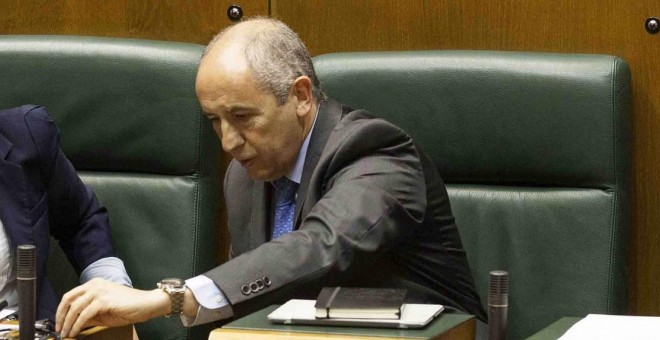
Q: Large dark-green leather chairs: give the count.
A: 2